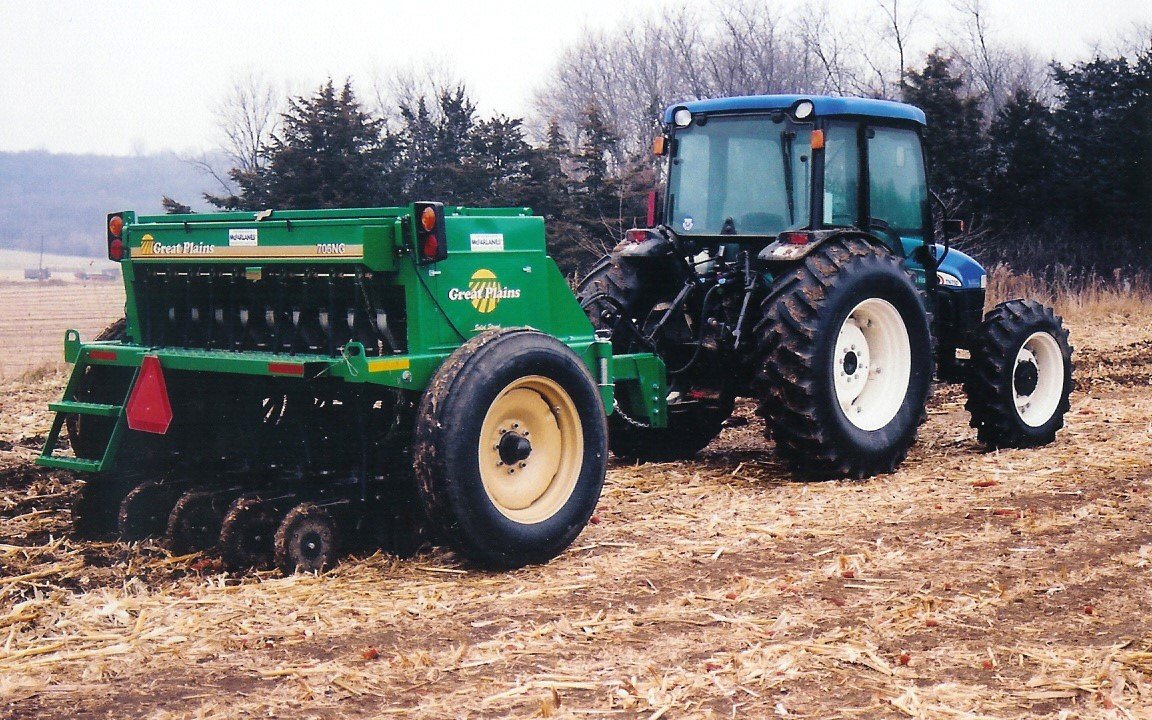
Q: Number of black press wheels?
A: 5